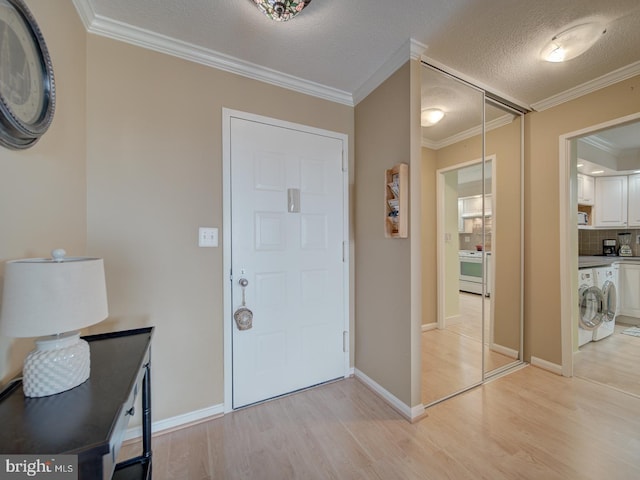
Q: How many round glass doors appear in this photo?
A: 2